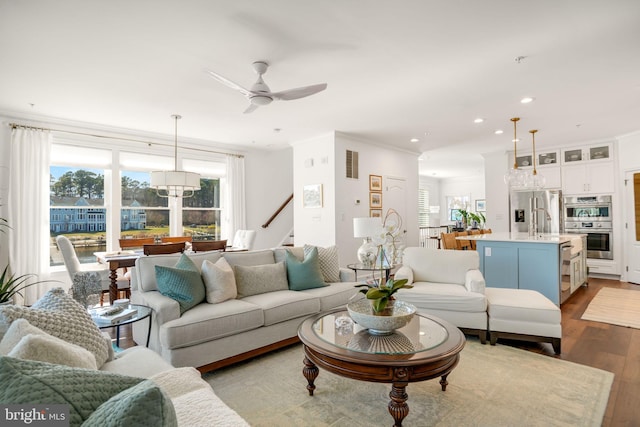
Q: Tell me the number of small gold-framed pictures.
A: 3